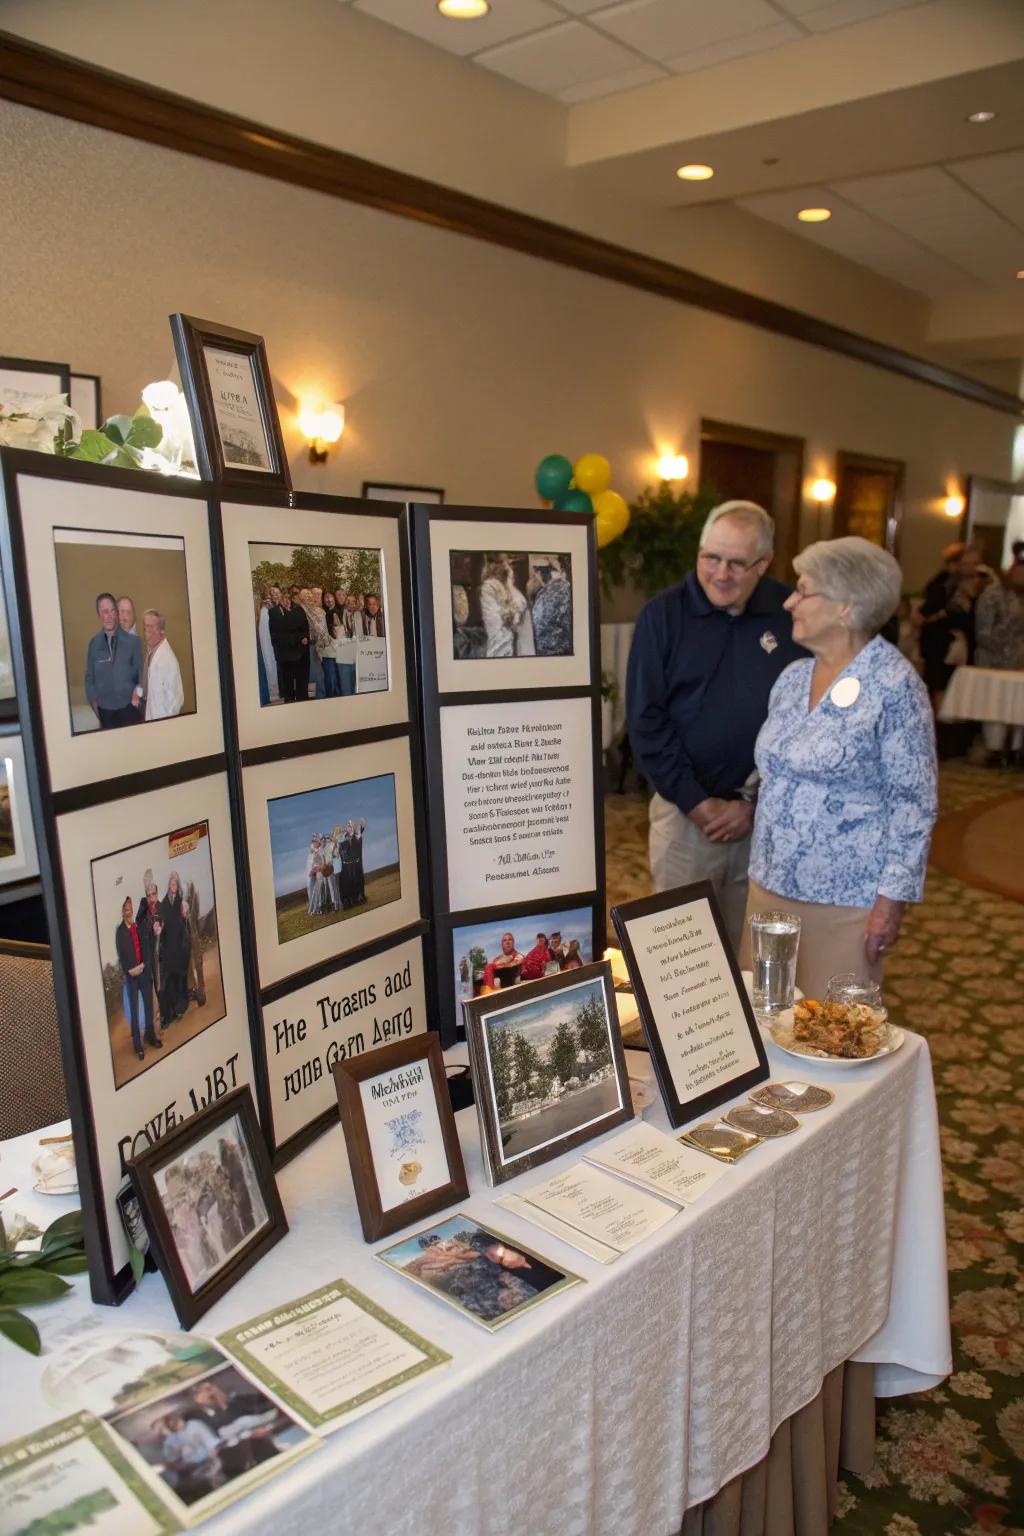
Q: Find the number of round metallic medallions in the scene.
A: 3